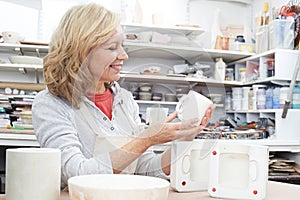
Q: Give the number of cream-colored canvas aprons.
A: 1